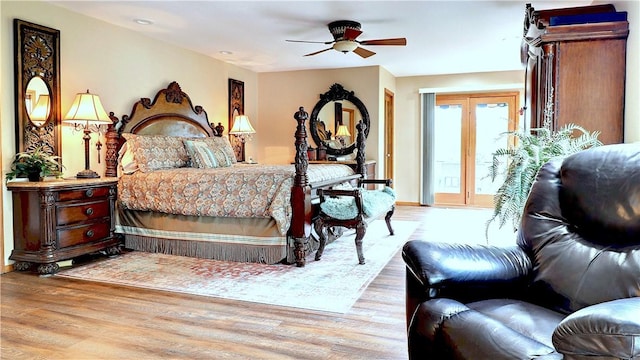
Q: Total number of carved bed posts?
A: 4